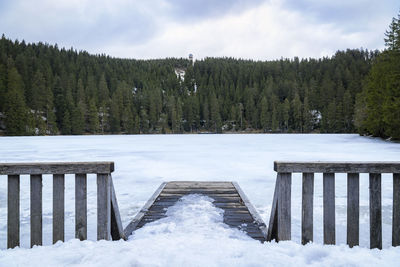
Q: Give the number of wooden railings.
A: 2